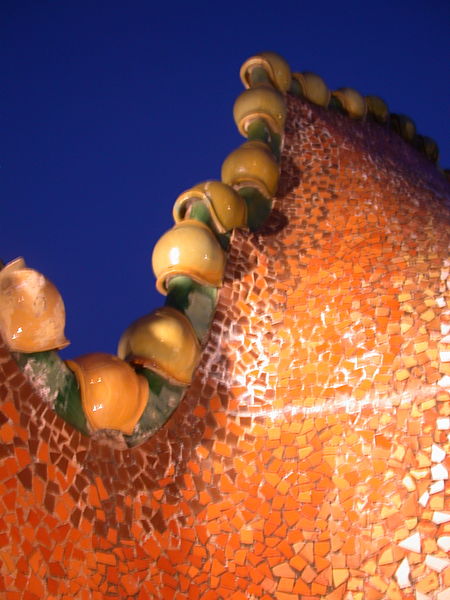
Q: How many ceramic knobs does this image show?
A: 13